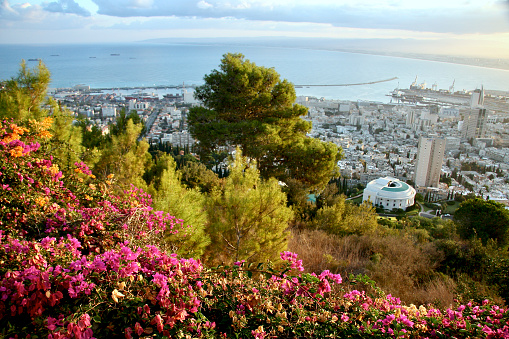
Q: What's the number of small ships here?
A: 5